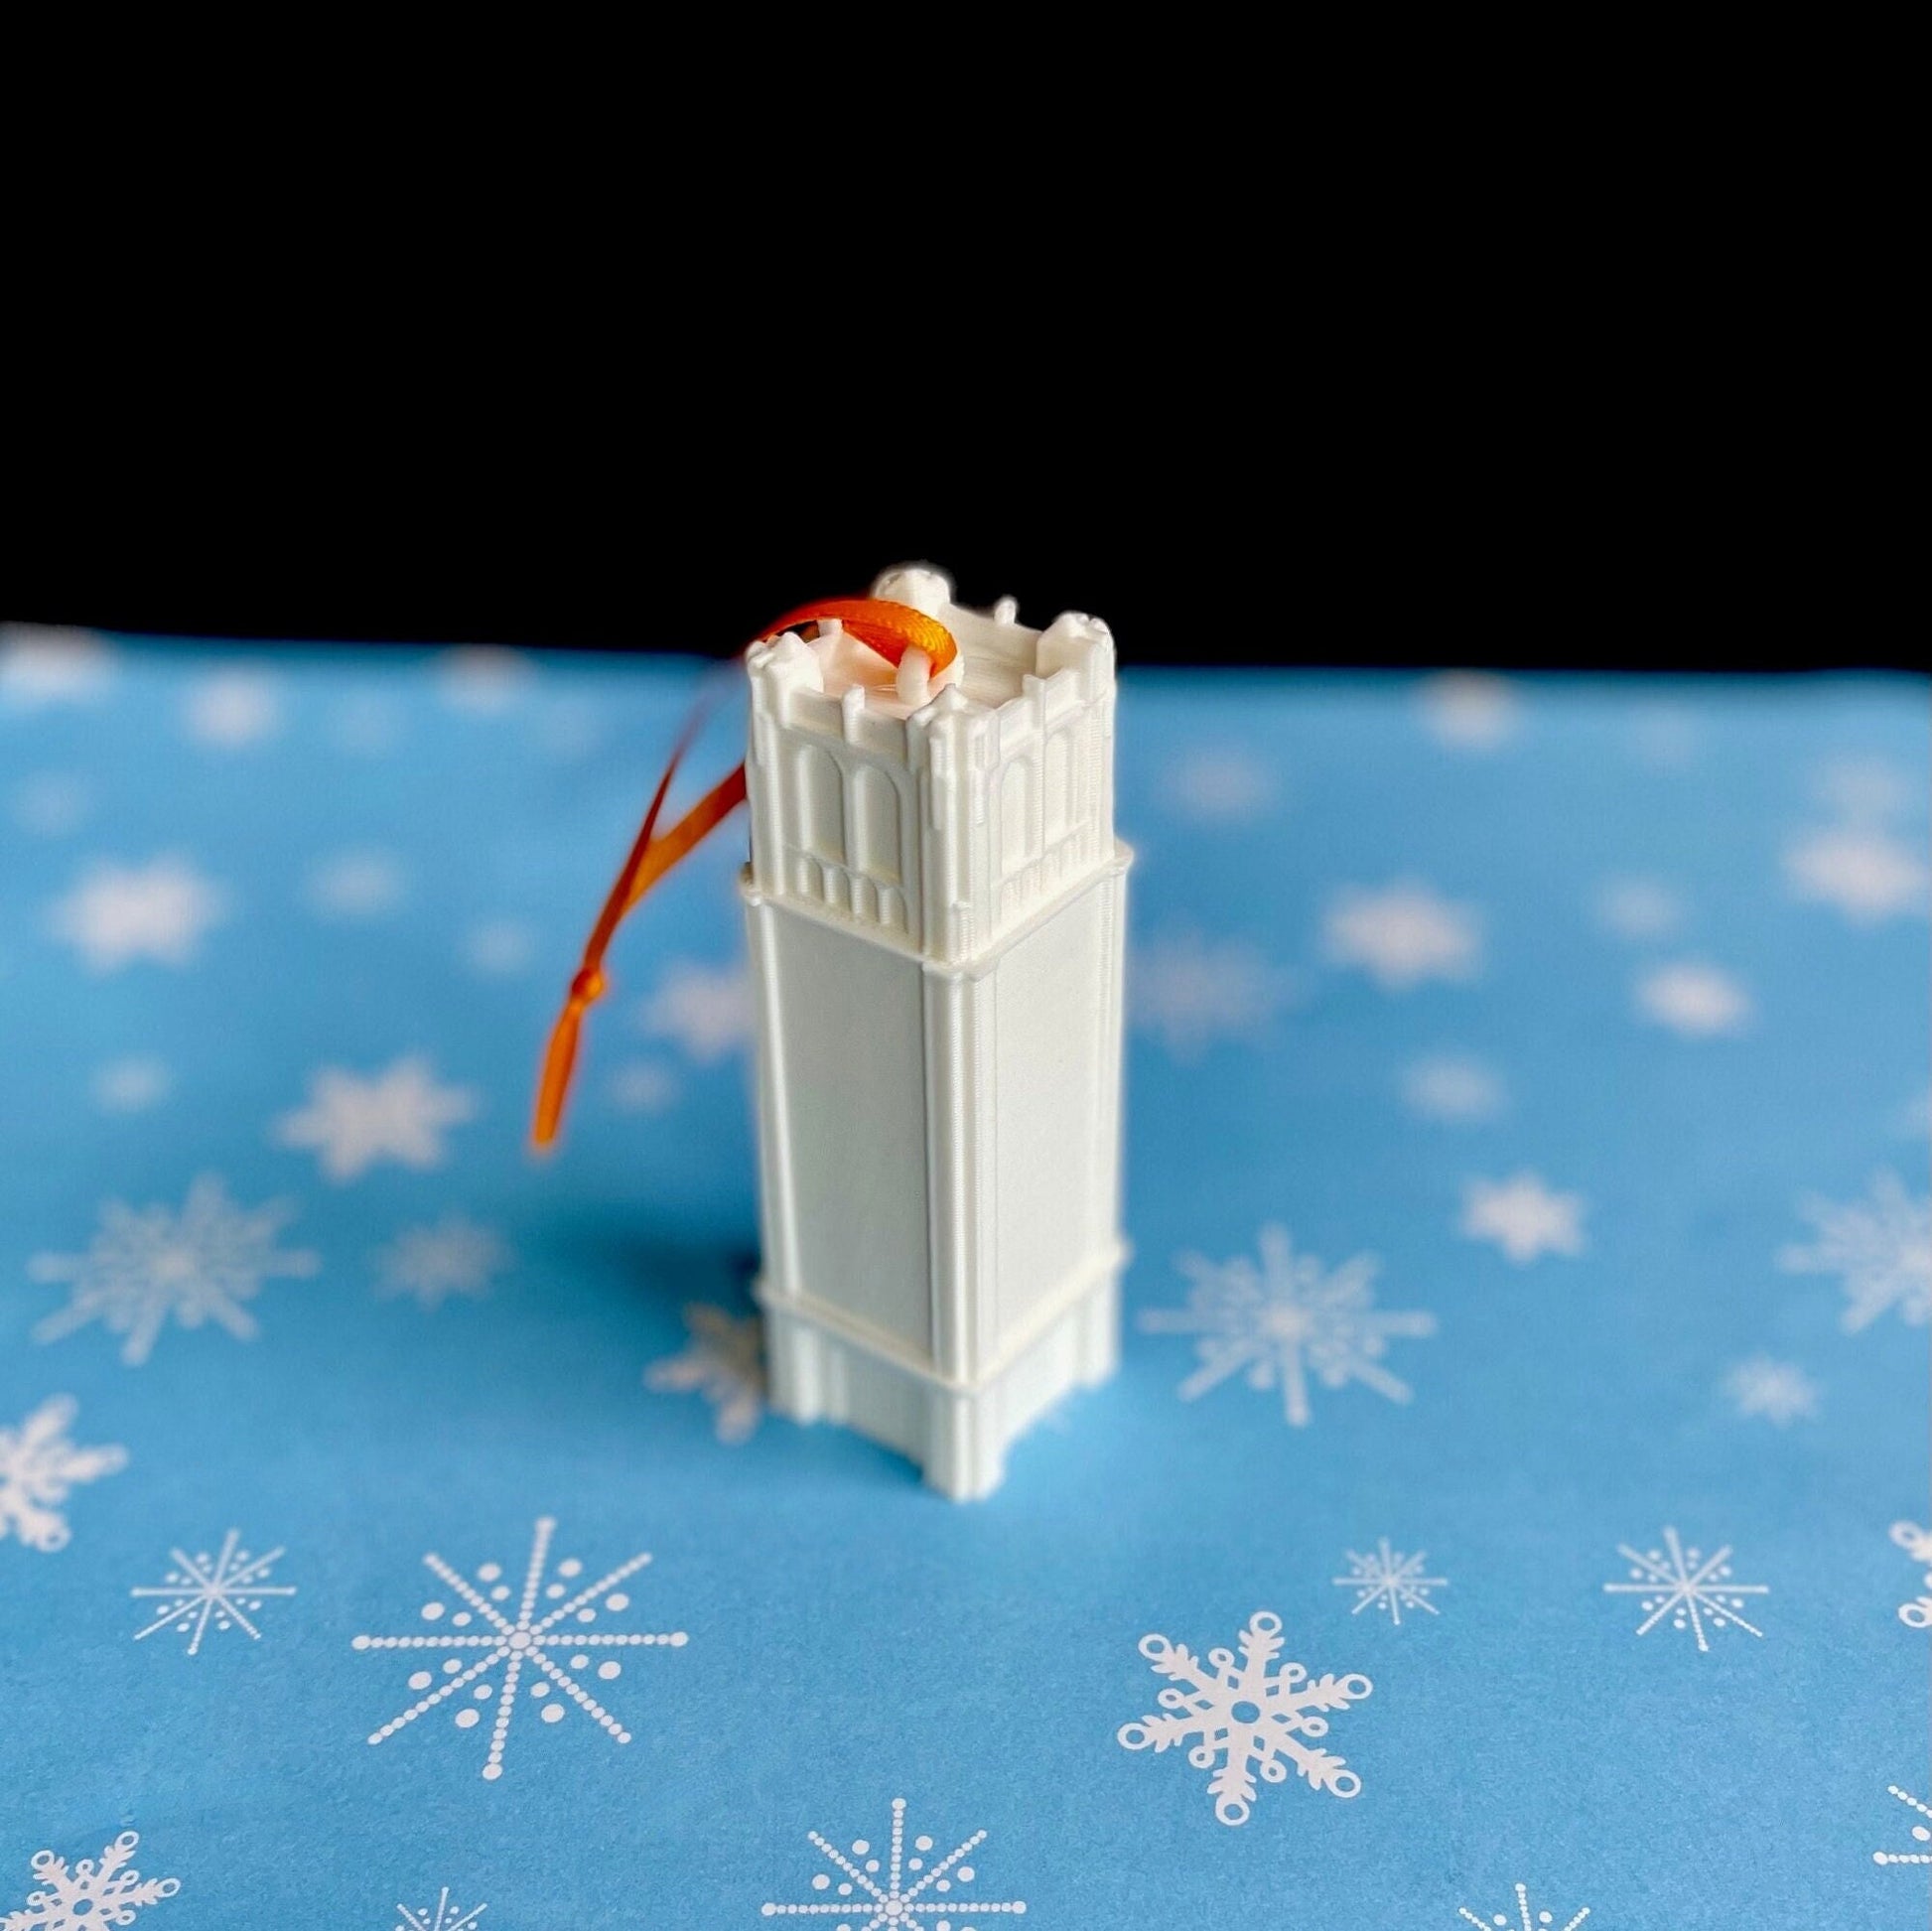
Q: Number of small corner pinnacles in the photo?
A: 4